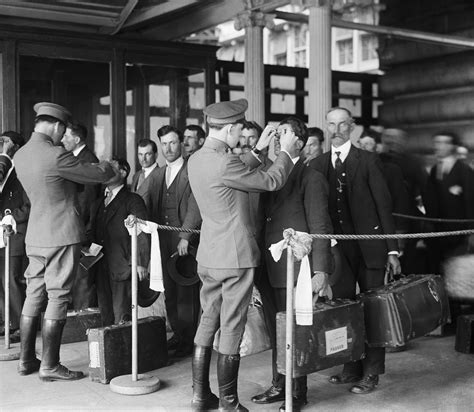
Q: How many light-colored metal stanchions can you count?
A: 3